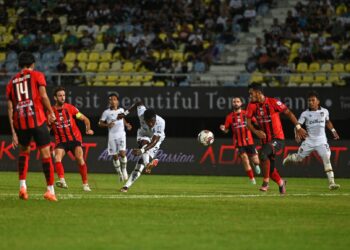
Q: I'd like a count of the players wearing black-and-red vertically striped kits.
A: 4